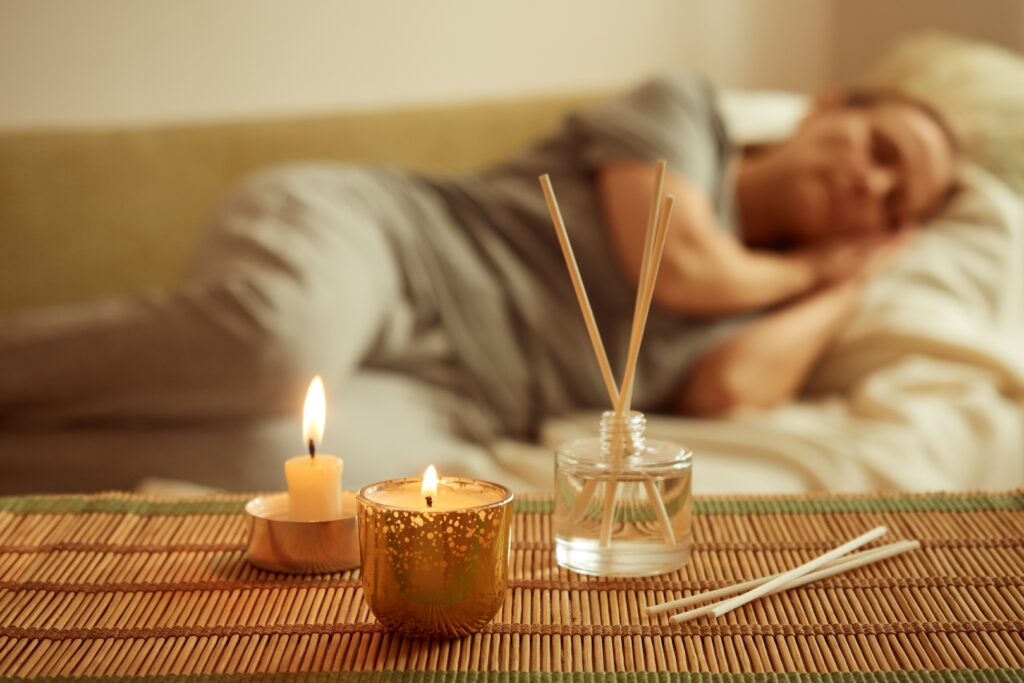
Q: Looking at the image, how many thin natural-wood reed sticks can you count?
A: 6